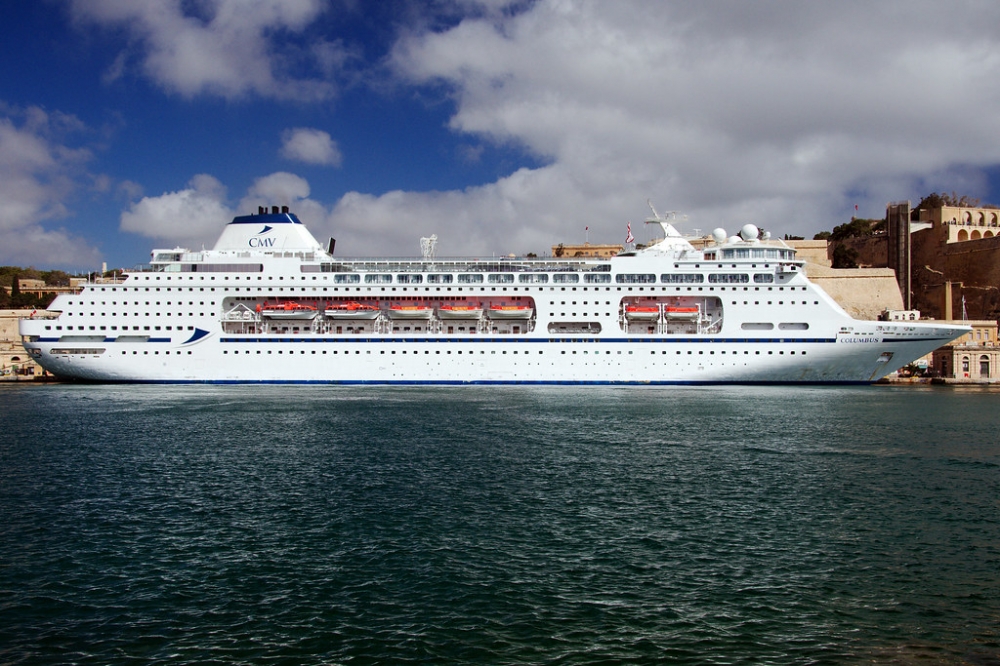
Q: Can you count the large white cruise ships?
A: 1